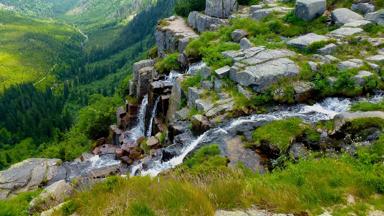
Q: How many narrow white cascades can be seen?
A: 2